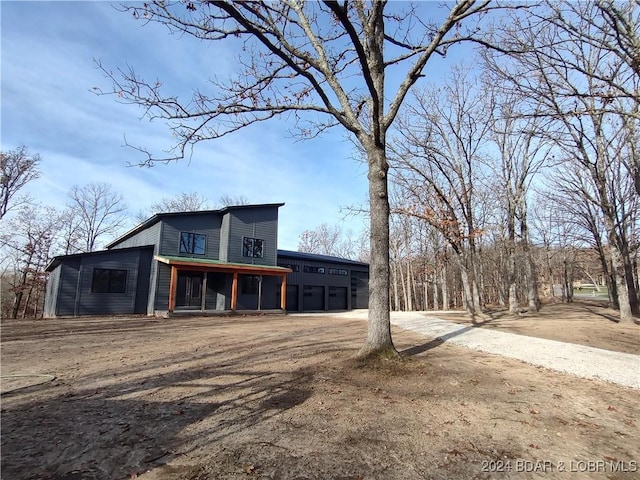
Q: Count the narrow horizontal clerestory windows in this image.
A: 3